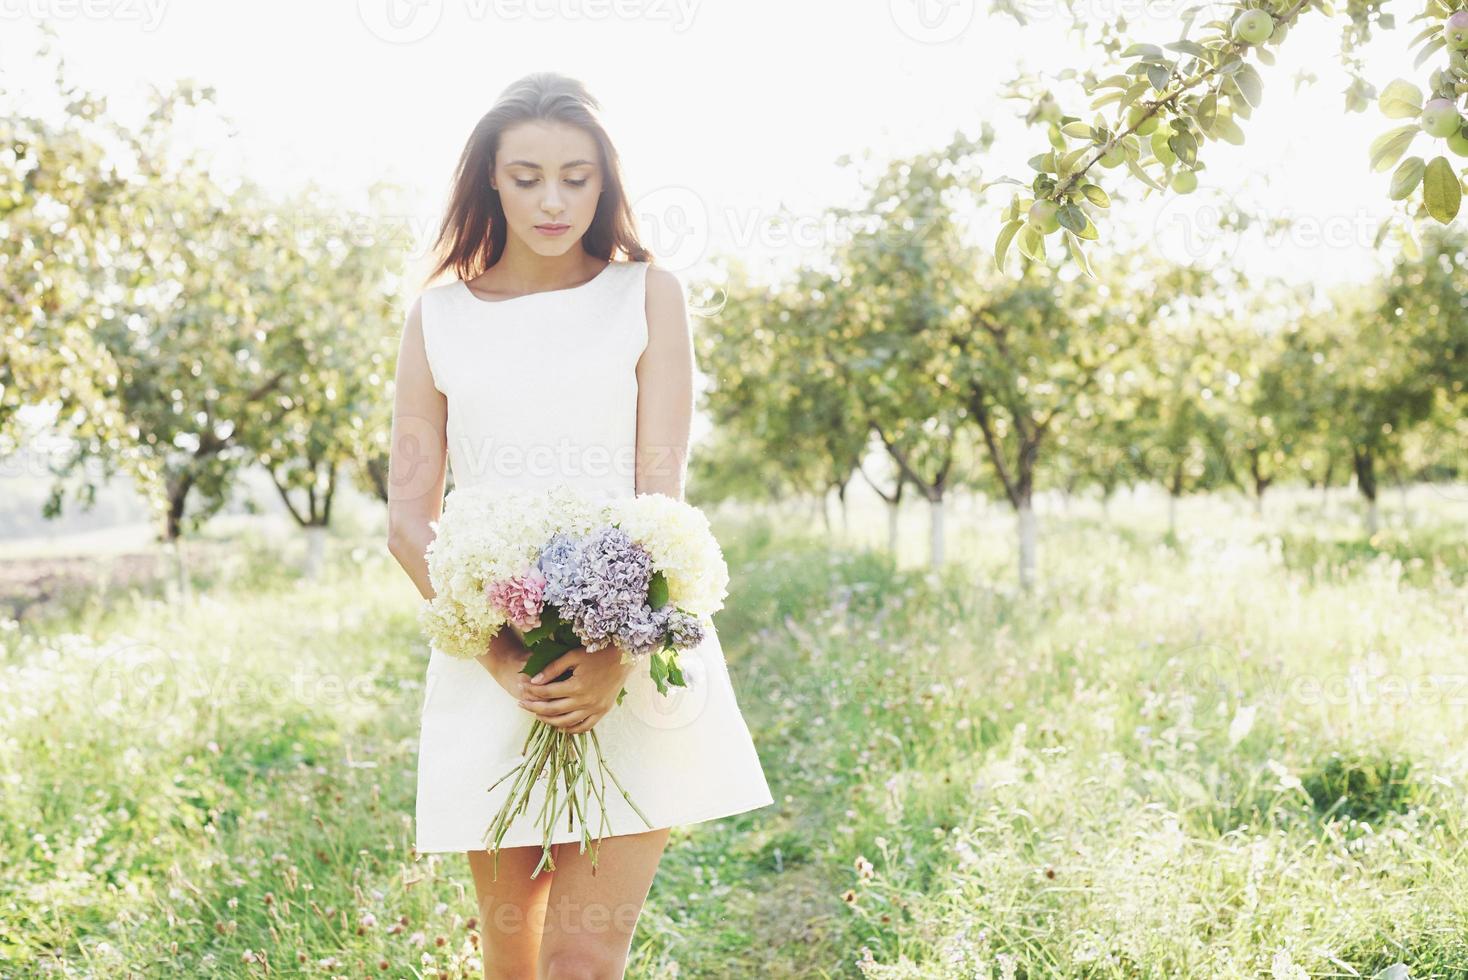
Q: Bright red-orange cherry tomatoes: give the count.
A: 0